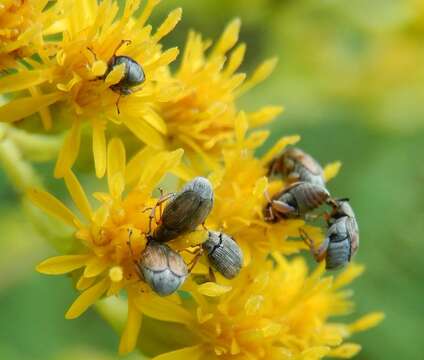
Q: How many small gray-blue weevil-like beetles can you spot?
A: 7